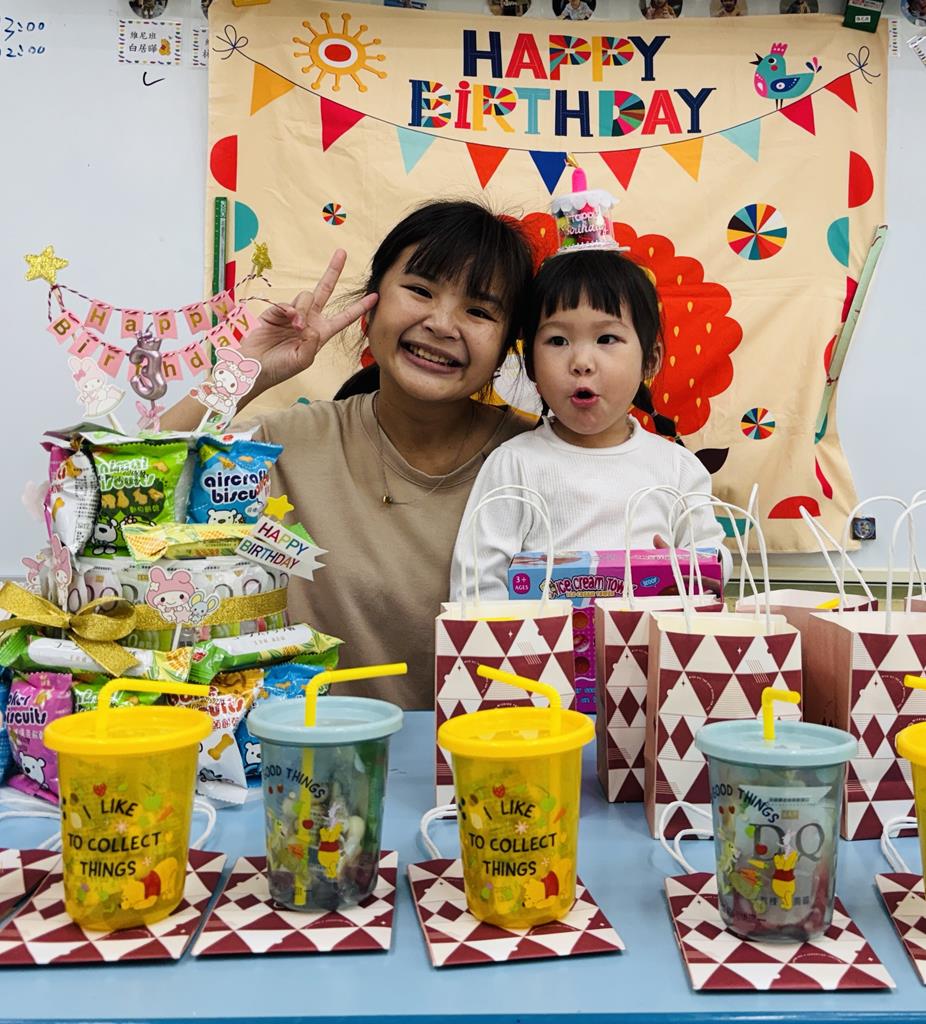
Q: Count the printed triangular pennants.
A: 10